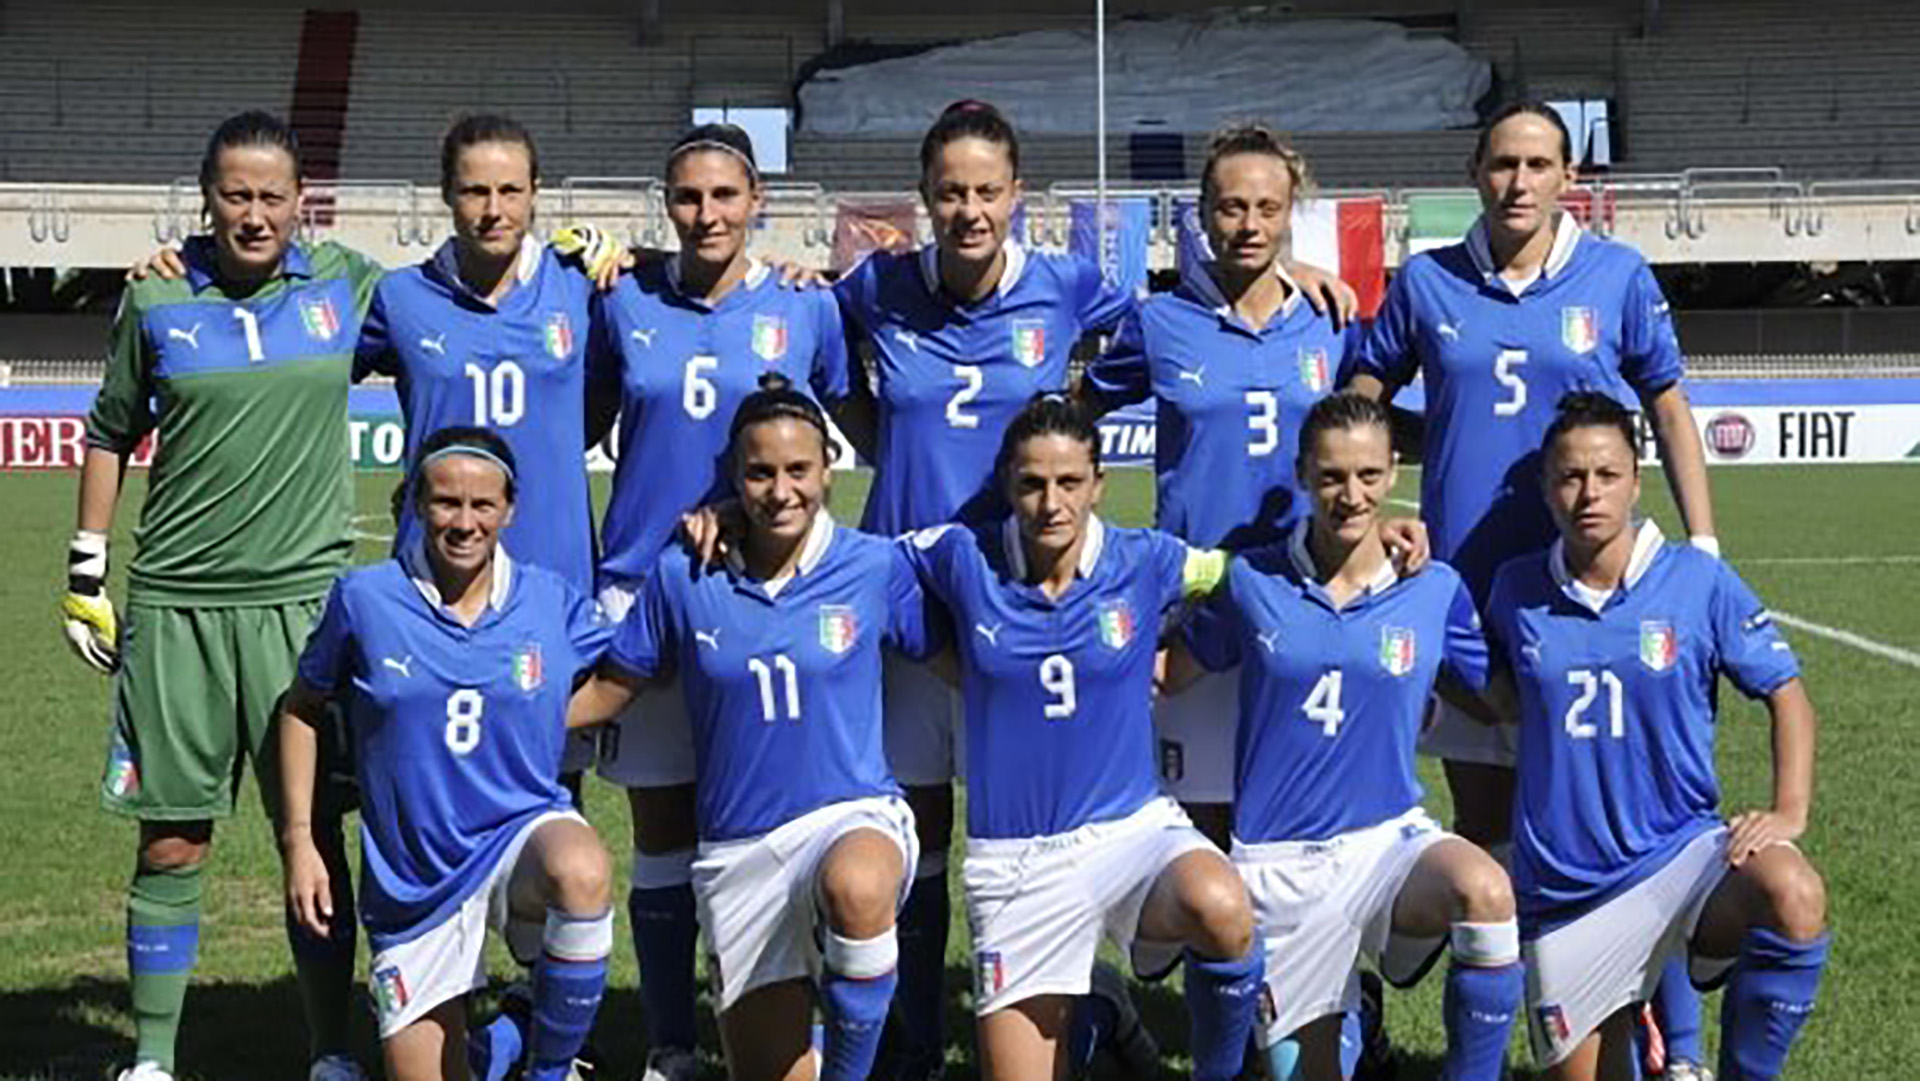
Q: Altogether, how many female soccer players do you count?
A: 11